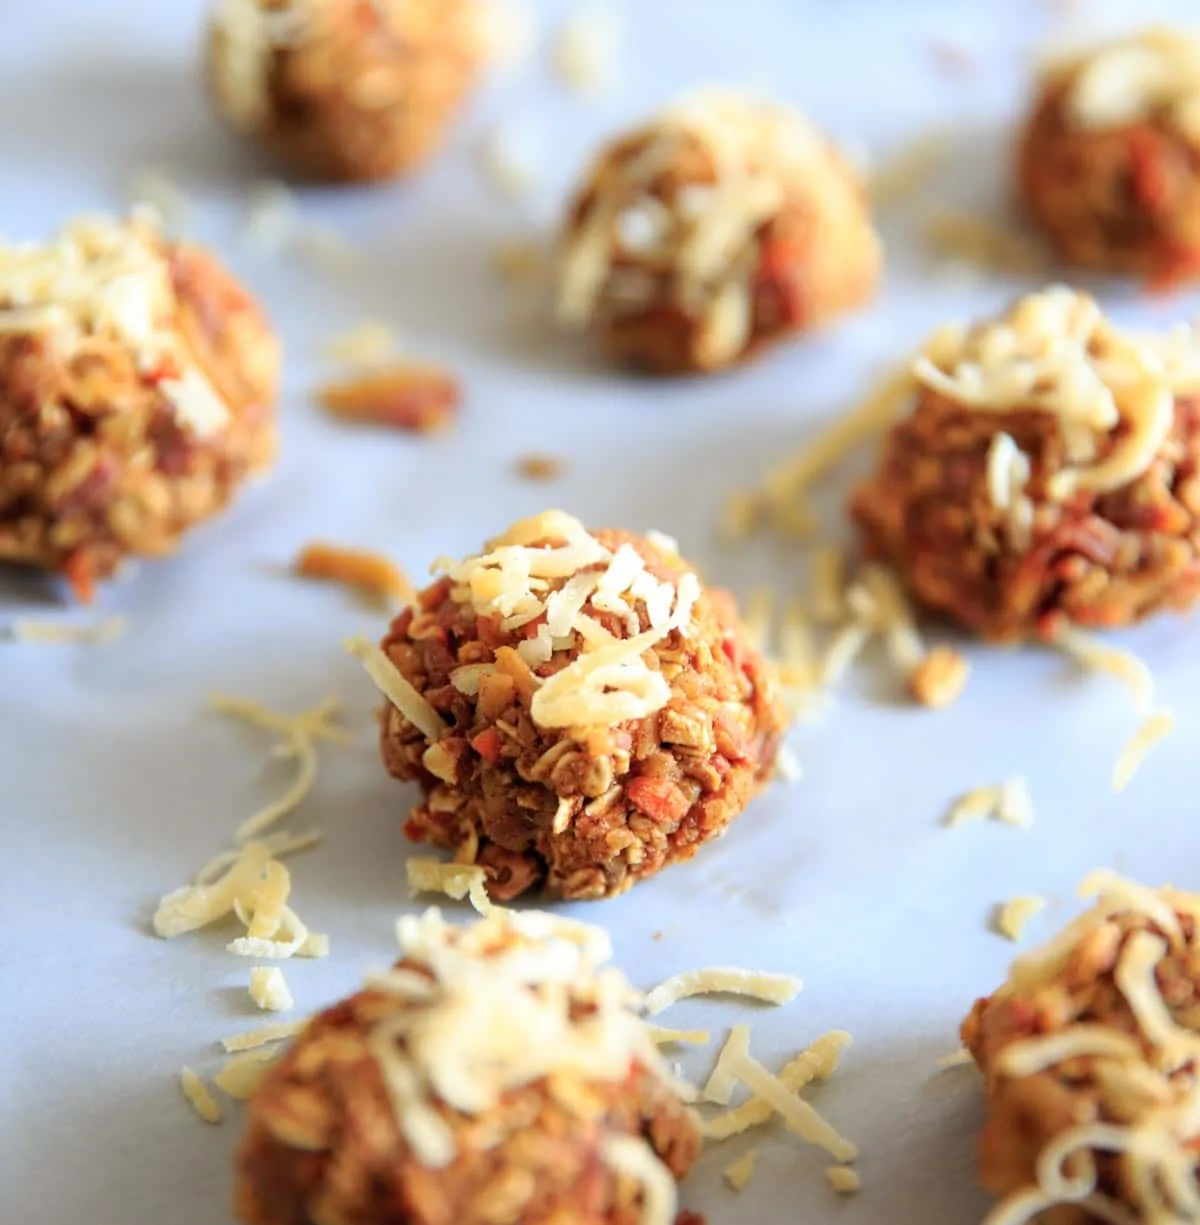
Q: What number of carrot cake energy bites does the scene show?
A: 8